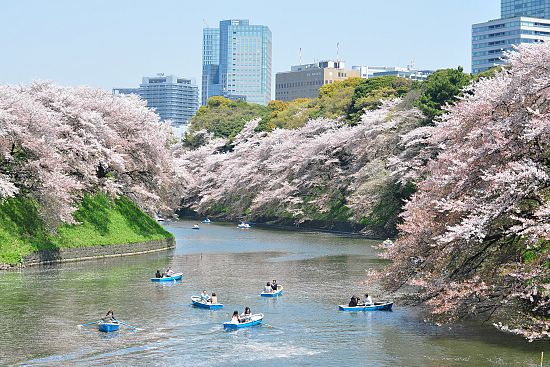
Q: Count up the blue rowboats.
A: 6